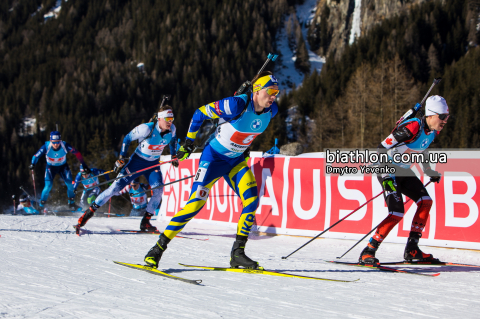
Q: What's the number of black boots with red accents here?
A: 4